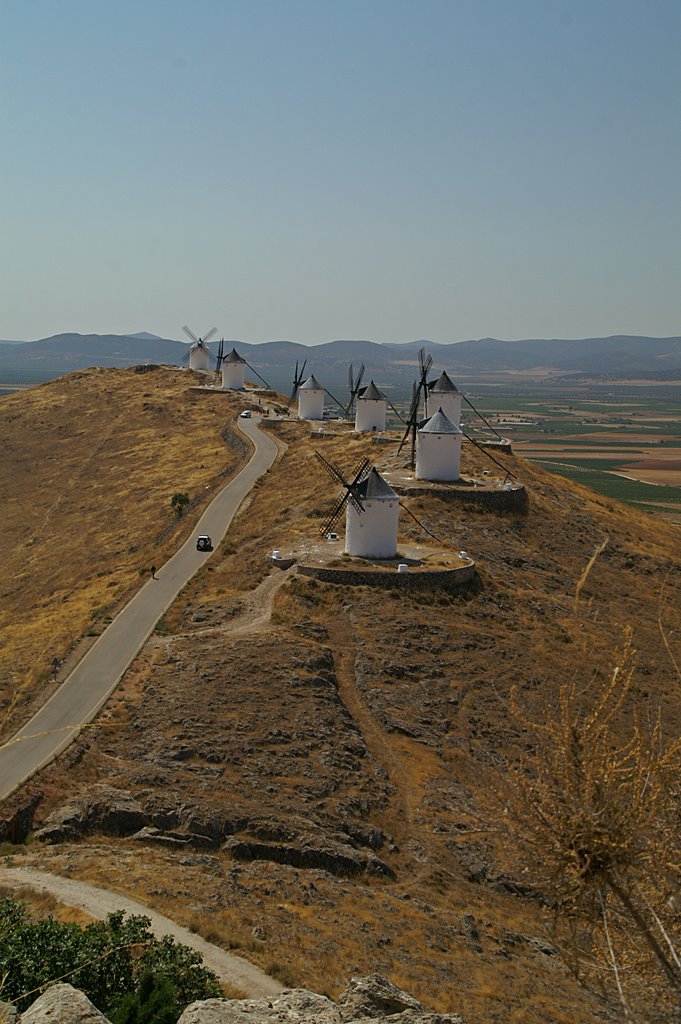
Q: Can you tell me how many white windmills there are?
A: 7